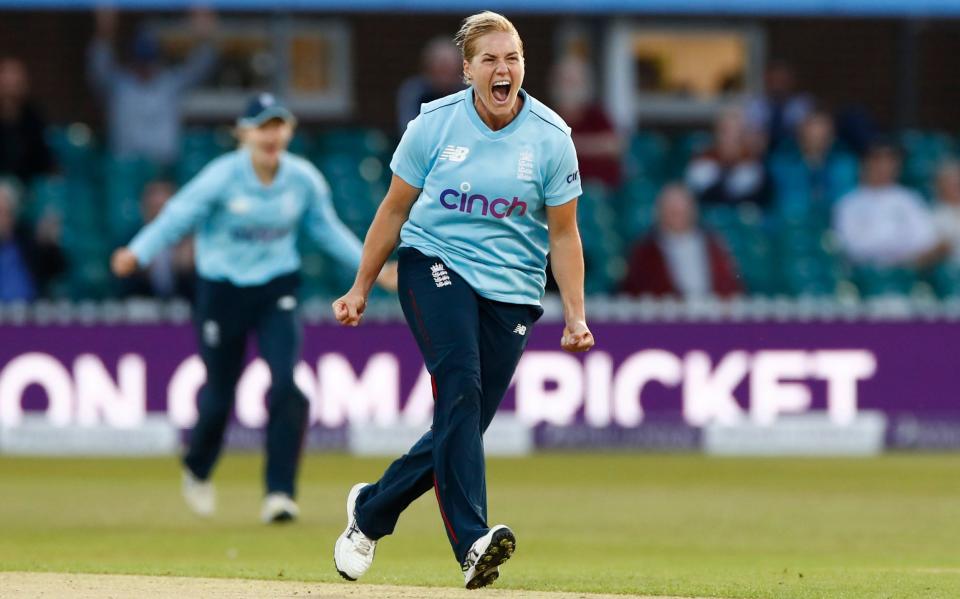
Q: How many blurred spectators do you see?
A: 12